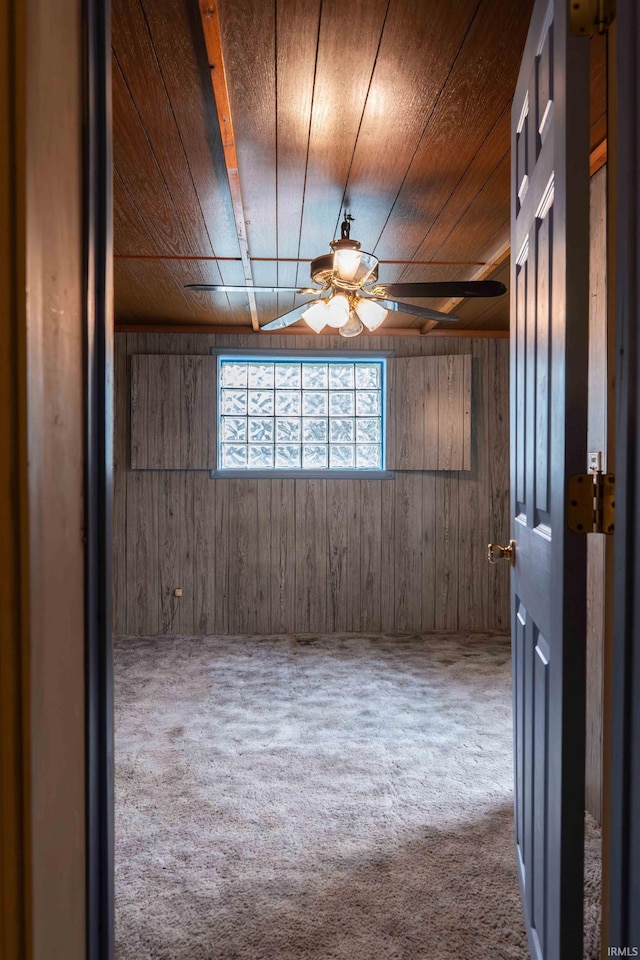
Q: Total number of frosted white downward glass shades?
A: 4